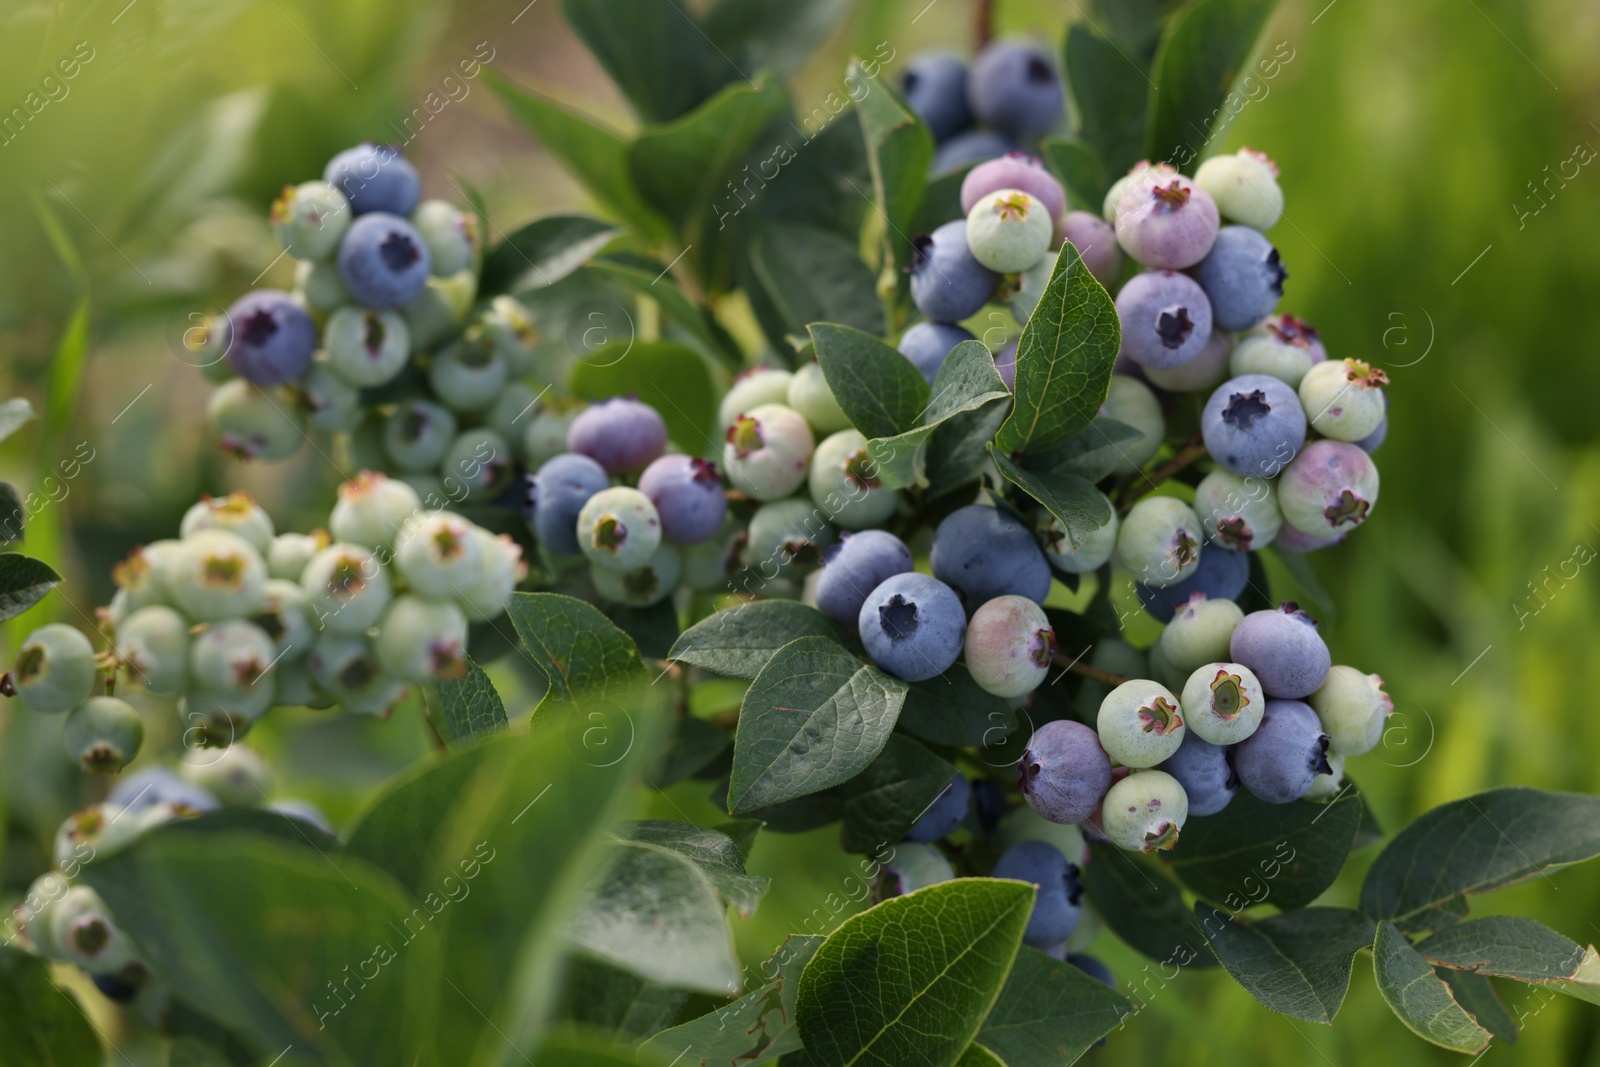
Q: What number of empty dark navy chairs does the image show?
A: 0